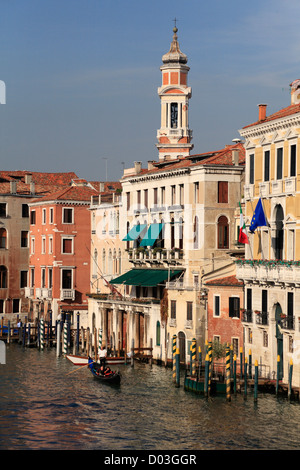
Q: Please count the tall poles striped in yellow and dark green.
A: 4